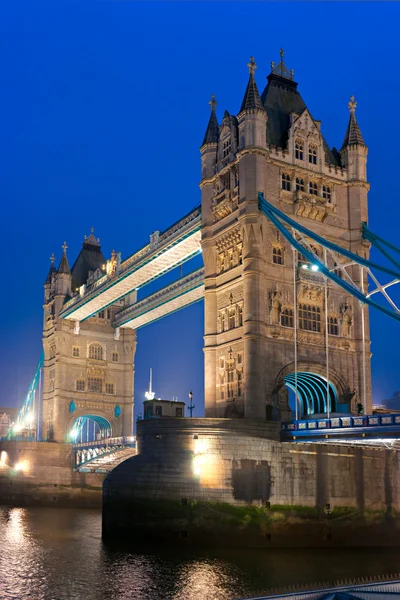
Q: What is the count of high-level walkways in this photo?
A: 2